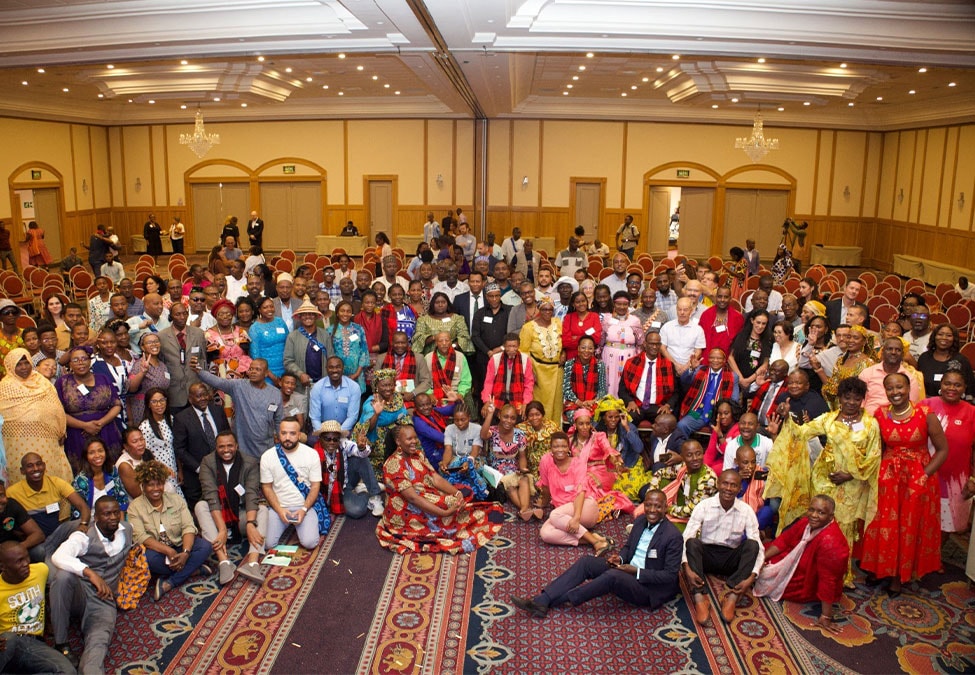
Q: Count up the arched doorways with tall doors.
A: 5